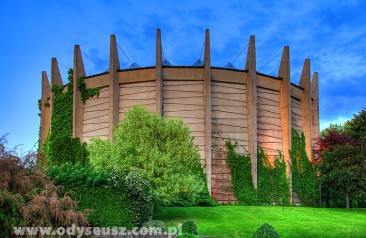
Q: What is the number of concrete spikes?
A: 10